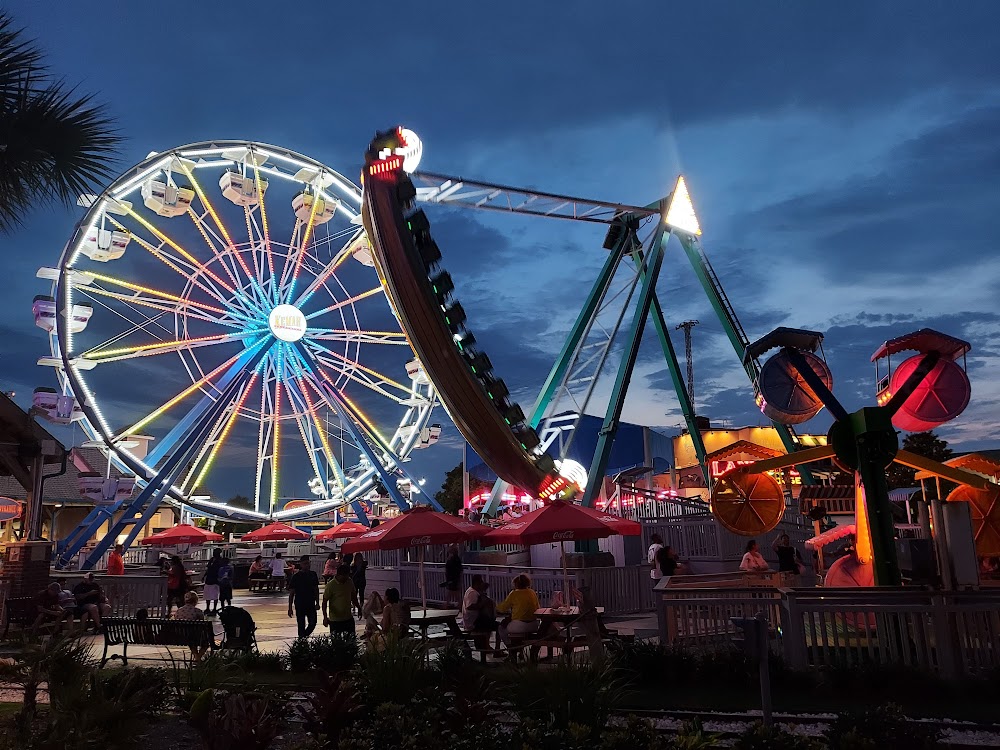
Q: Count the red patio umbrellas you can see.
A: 5